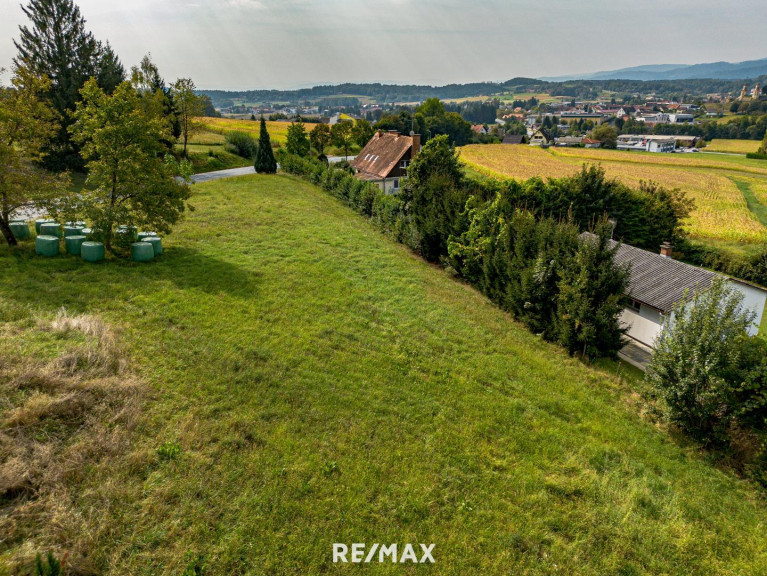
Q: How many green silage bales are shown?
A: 15